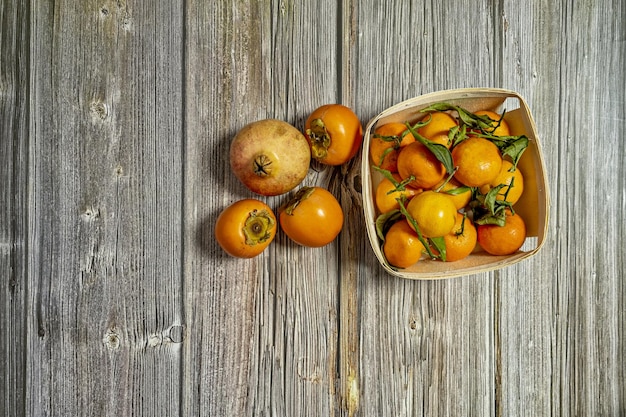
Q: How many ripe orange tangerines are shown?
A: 12